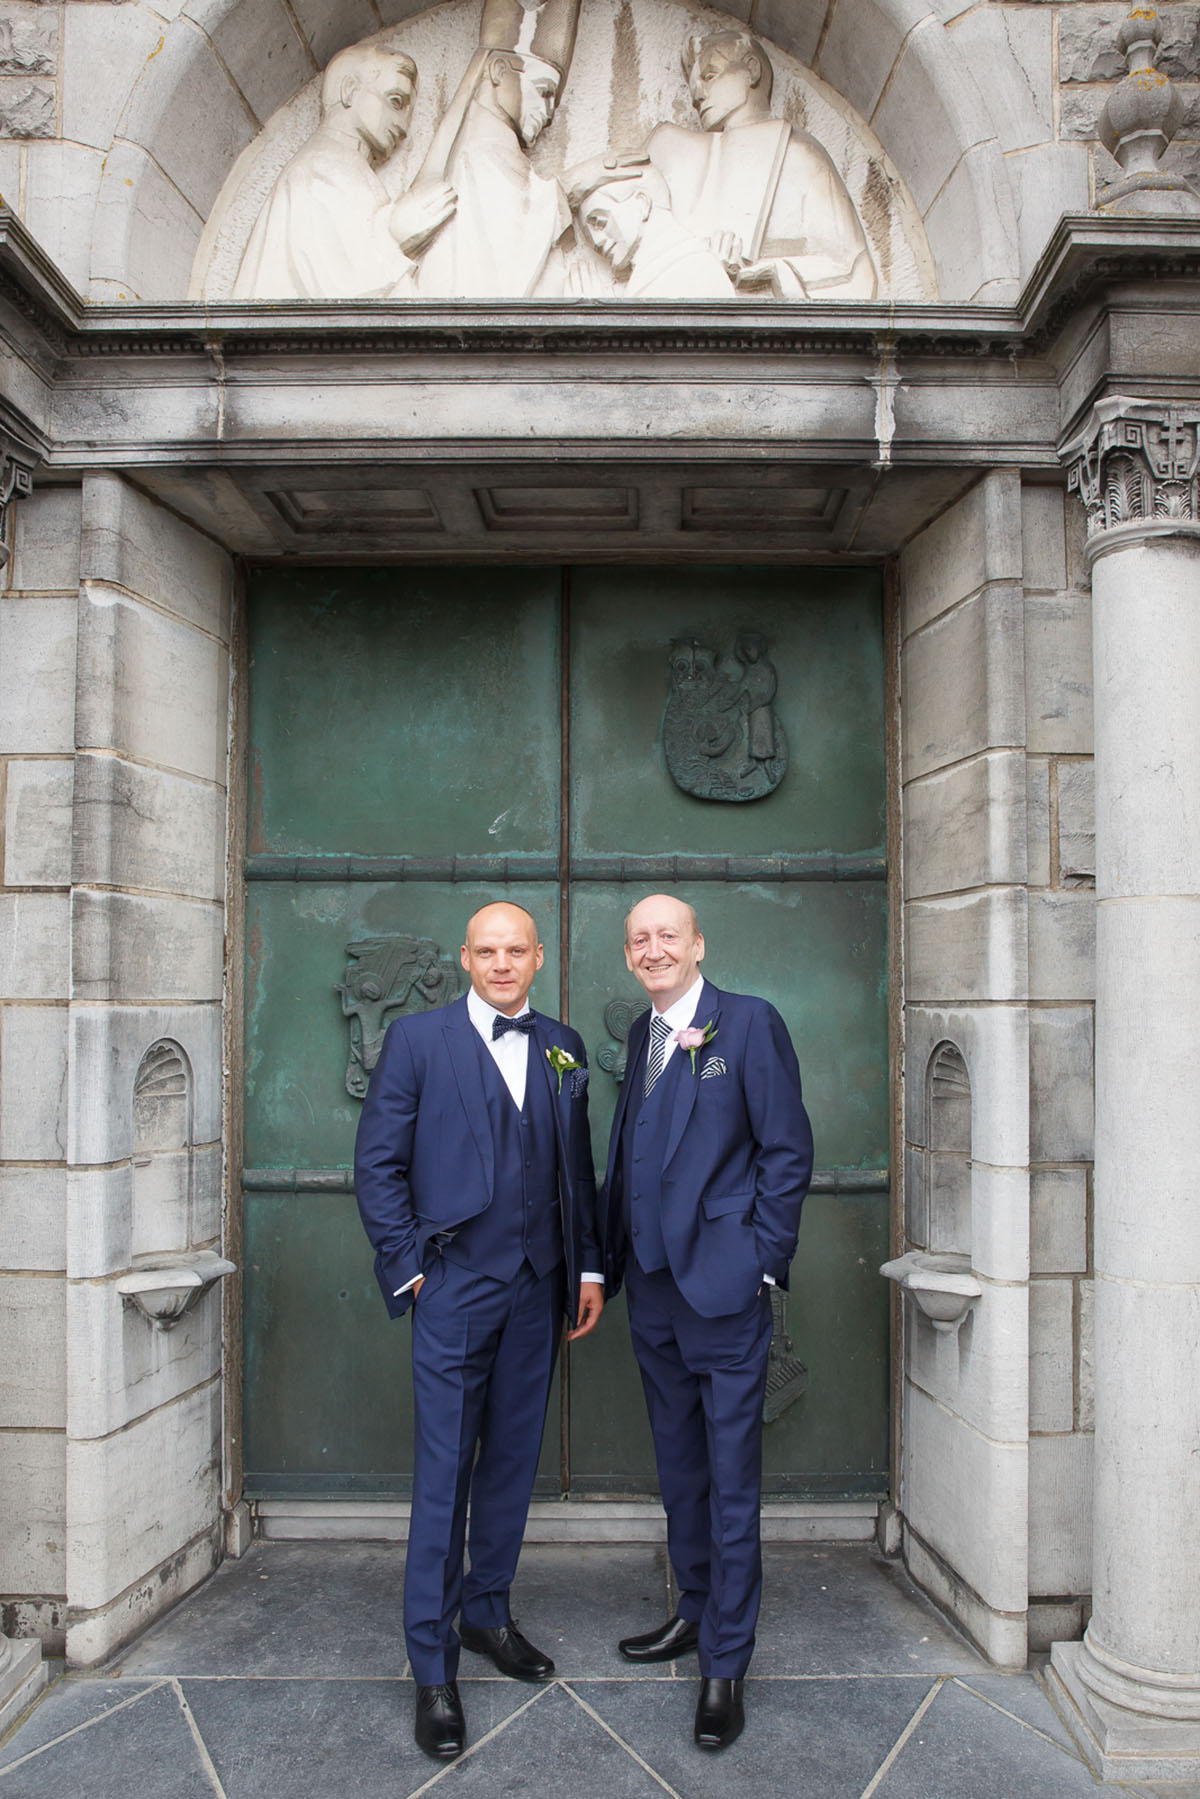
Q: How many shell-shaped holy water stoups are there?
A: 2